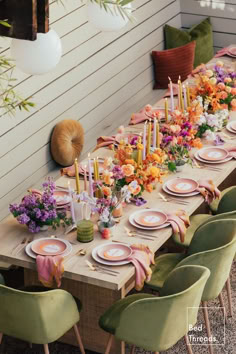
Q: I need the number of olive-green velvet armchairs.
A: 5